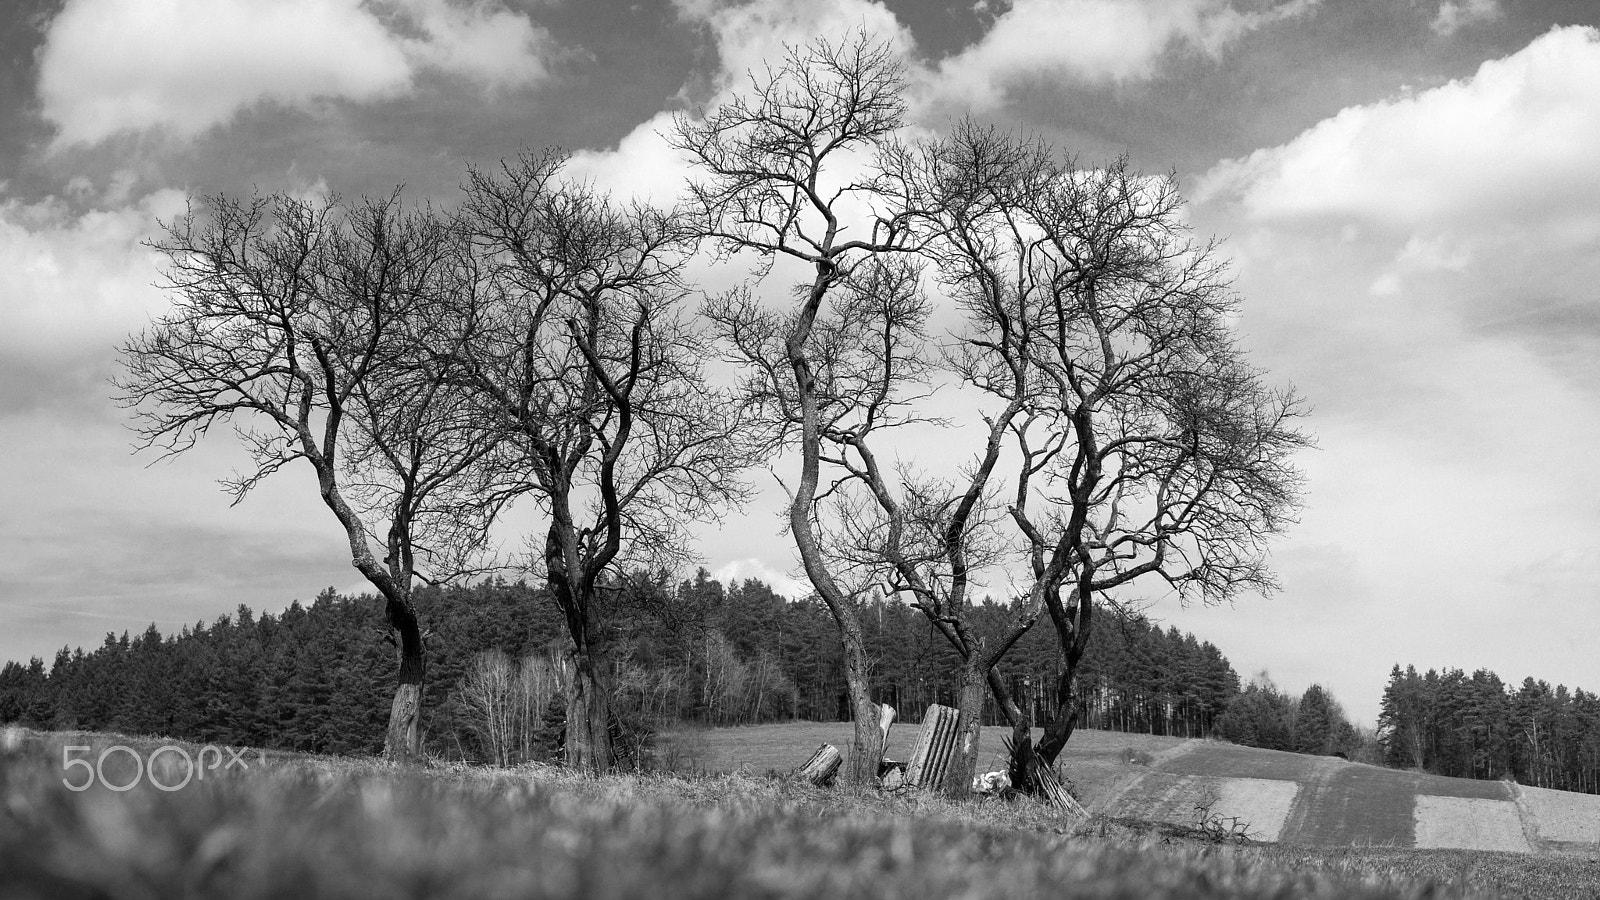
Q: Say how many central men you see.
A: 0